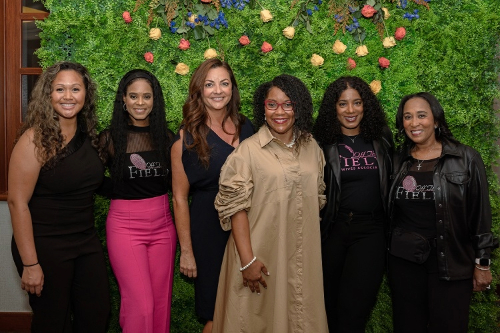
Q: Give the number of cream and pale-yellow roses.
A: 12